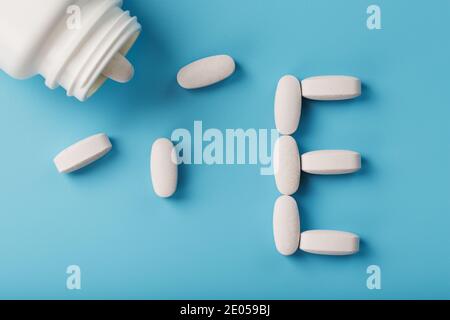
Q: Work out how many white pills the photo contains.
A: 10